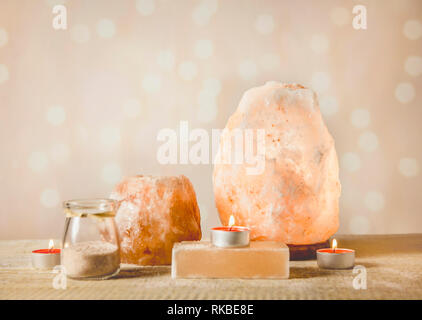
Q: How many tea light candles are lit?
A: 3